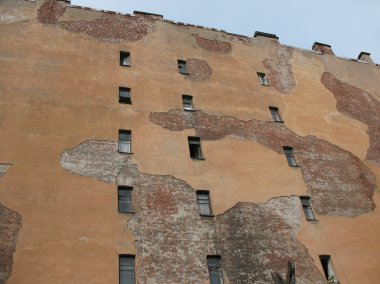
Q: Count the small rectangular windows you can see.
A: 15